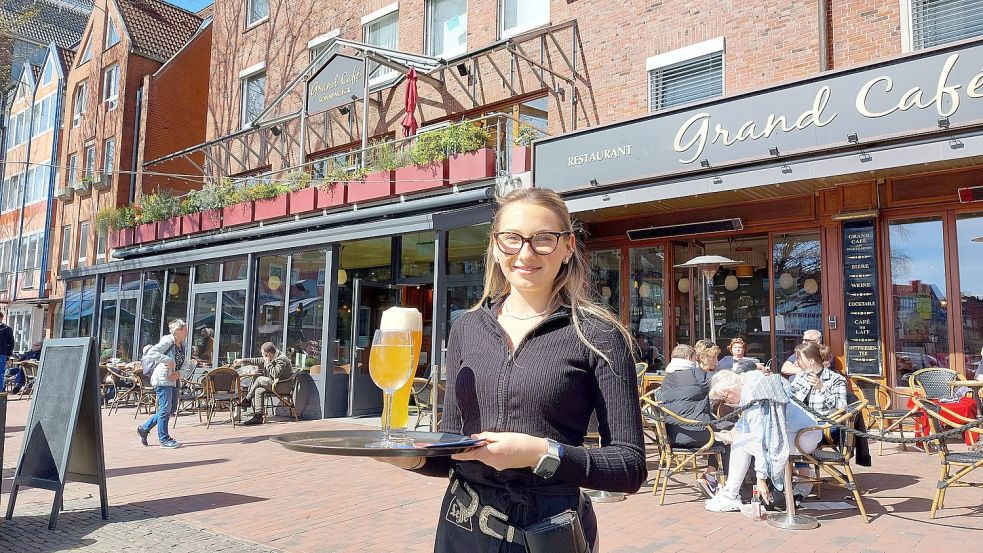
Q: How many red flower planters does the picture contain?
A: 14